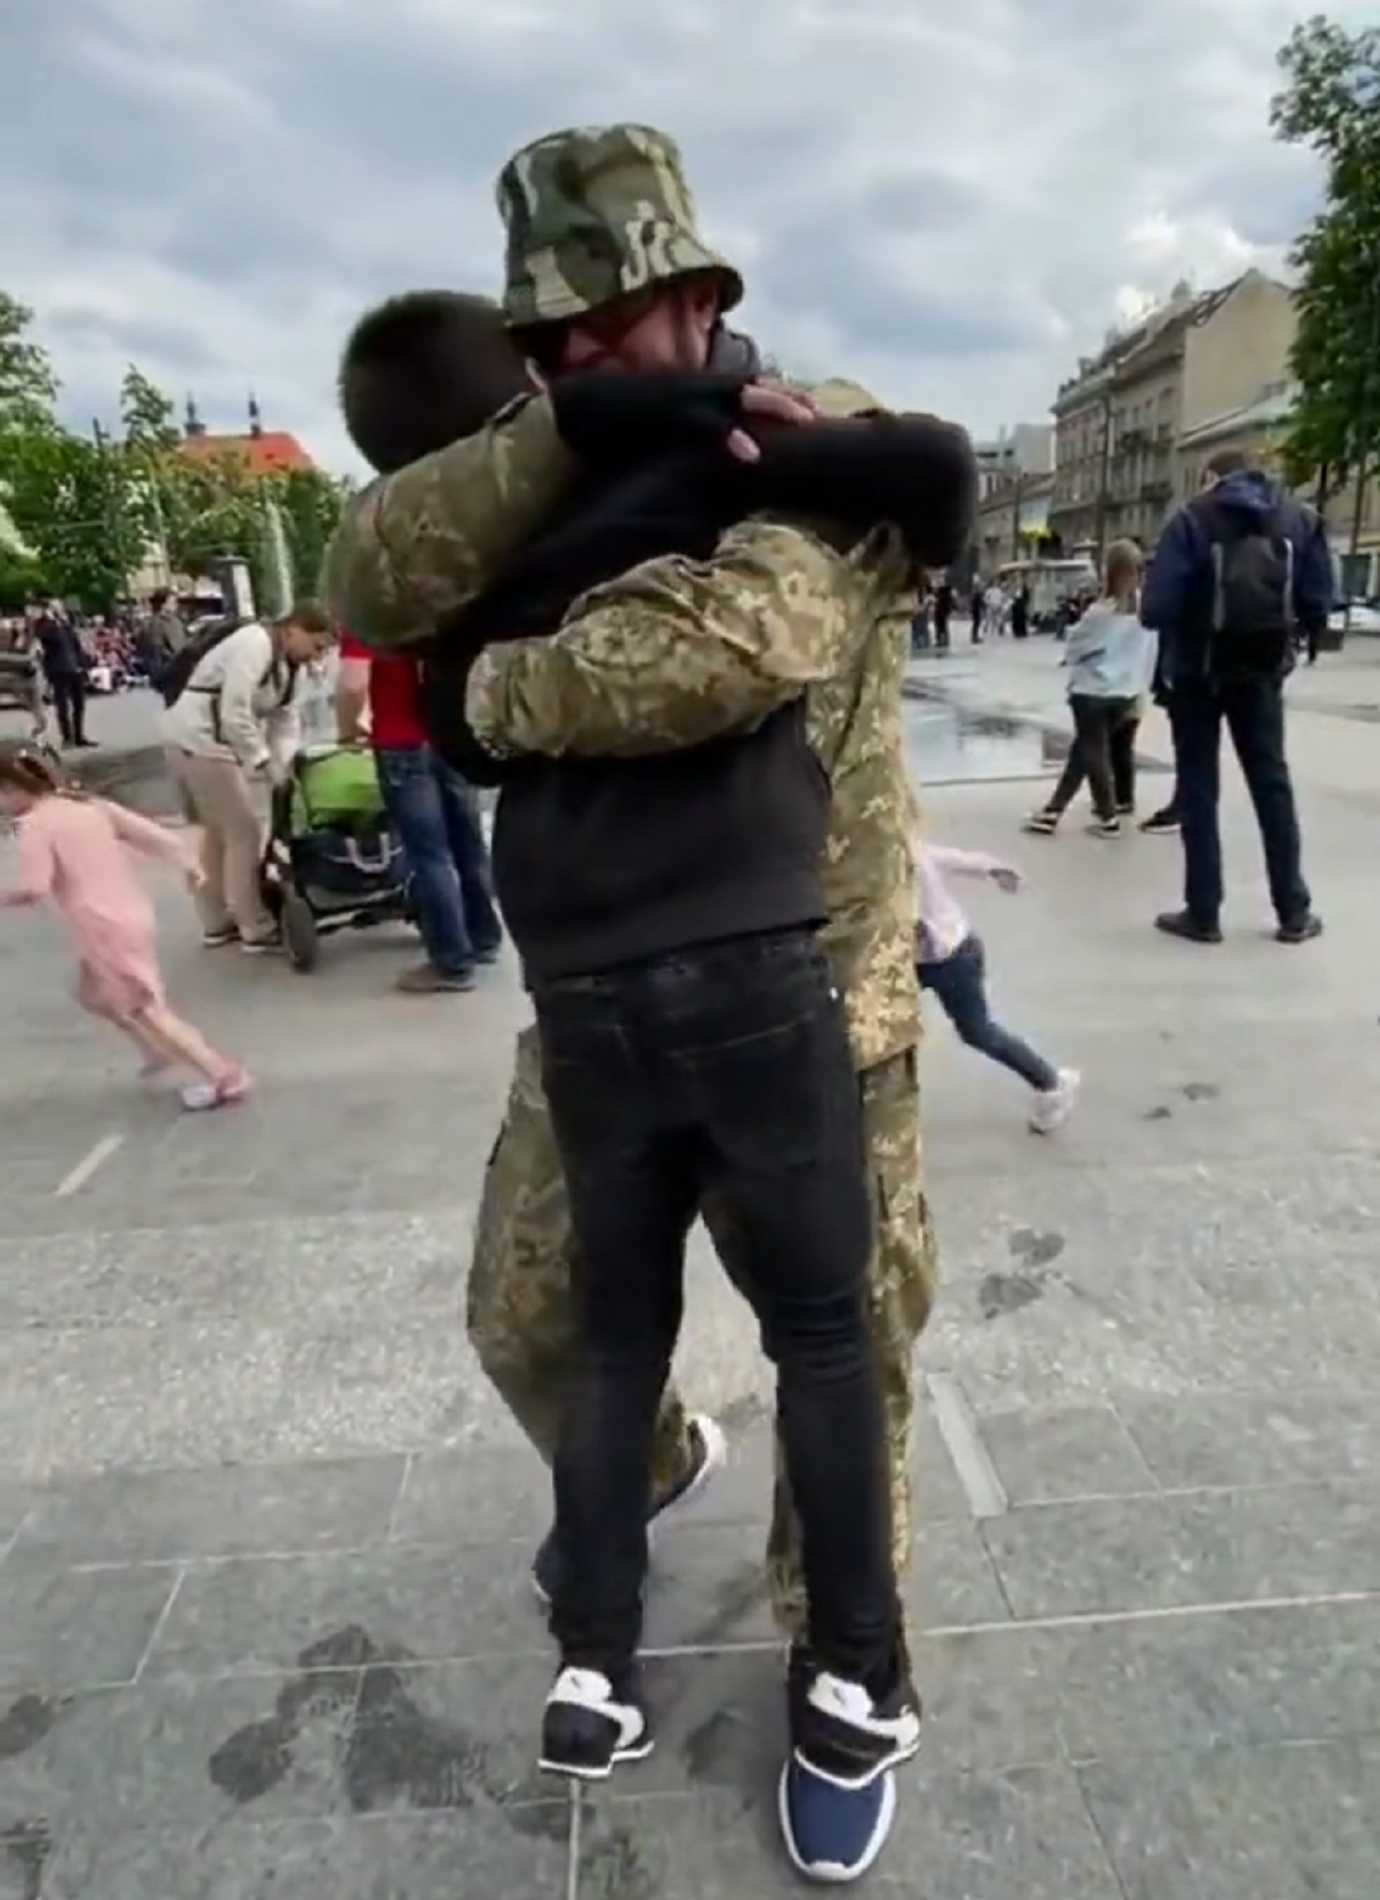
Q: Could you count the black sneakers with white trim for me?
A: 2